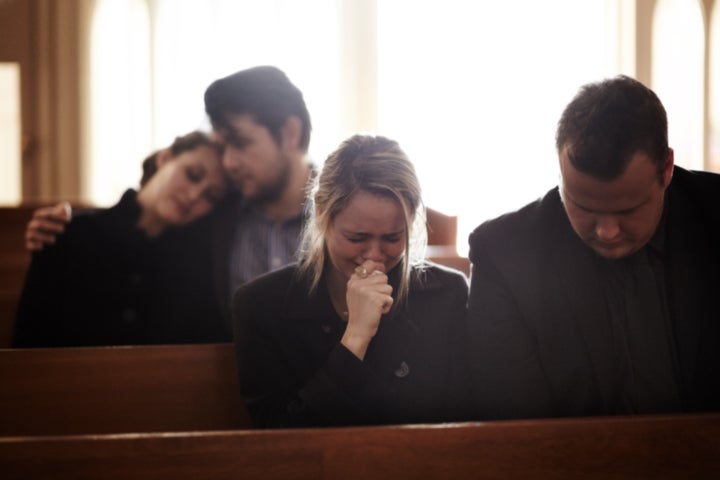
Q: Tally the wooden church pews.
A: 3